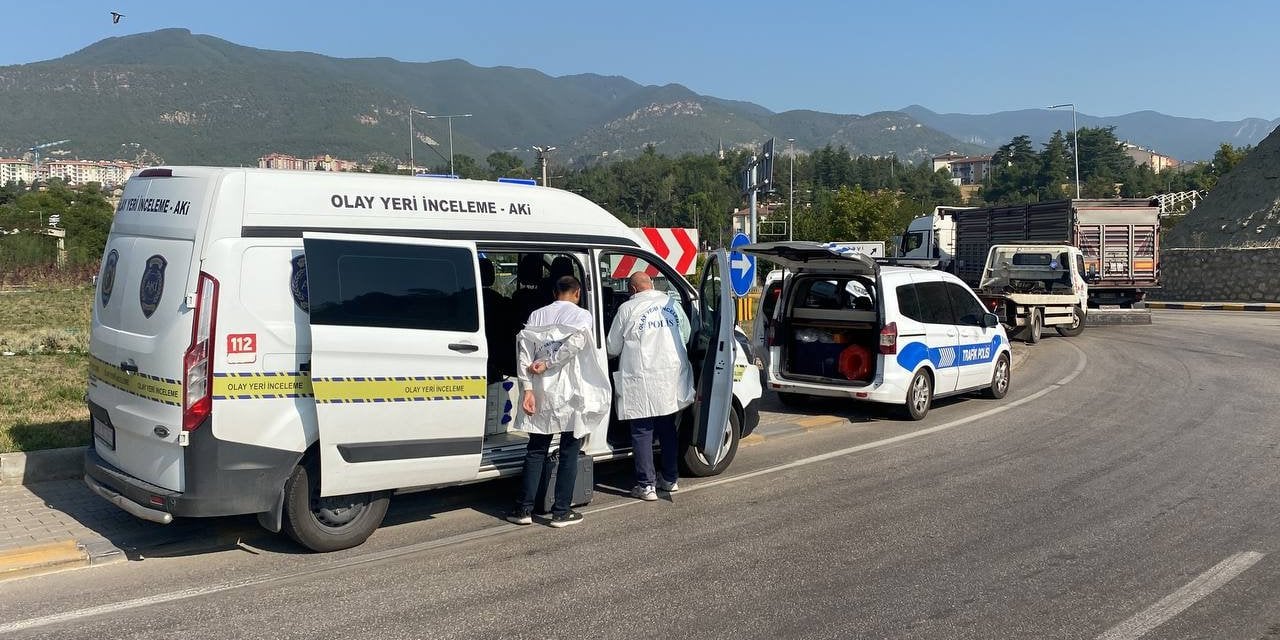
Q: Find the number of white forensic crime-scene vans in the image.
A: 1